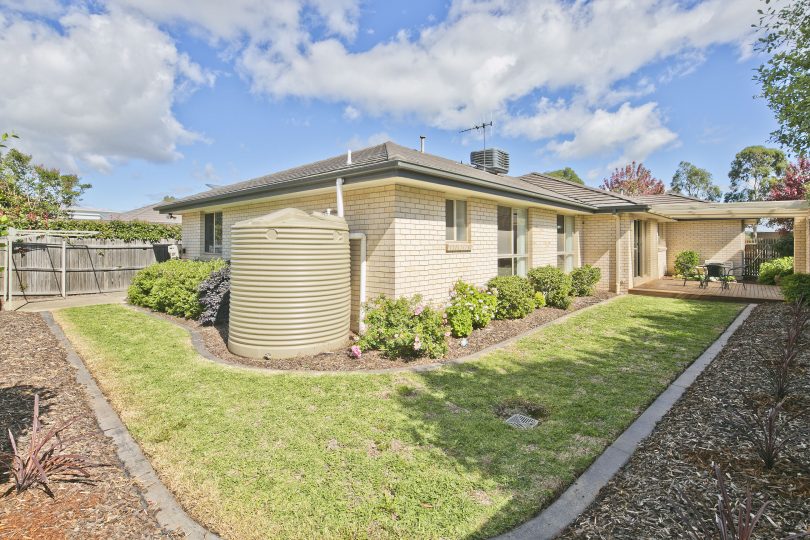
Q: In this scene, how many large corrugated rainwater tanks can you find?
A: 1